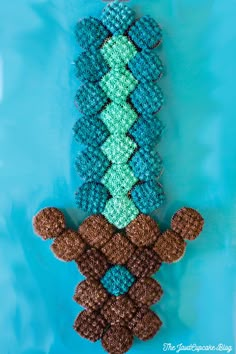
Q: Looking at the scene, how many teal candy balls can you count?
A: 14